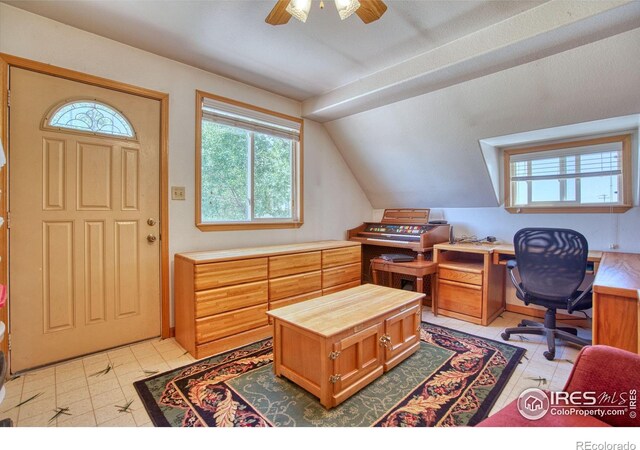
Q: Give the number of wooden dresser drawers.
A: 9